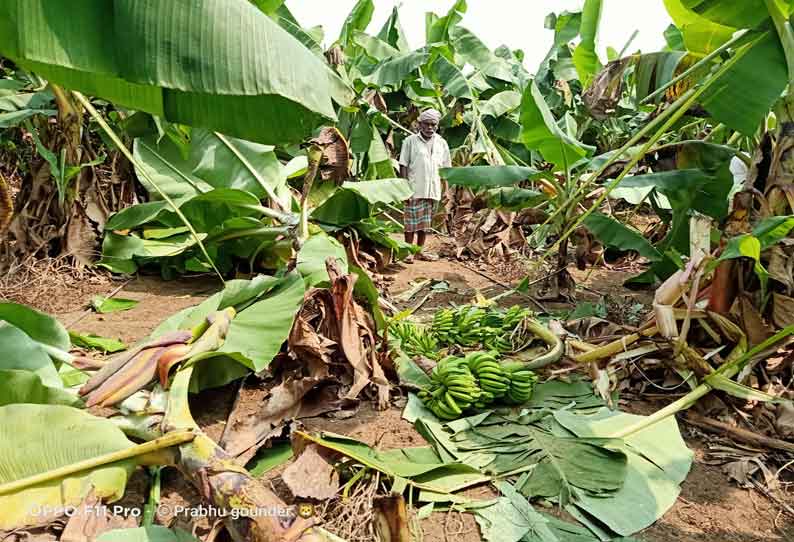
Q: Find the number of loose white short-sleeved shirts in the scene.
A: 1